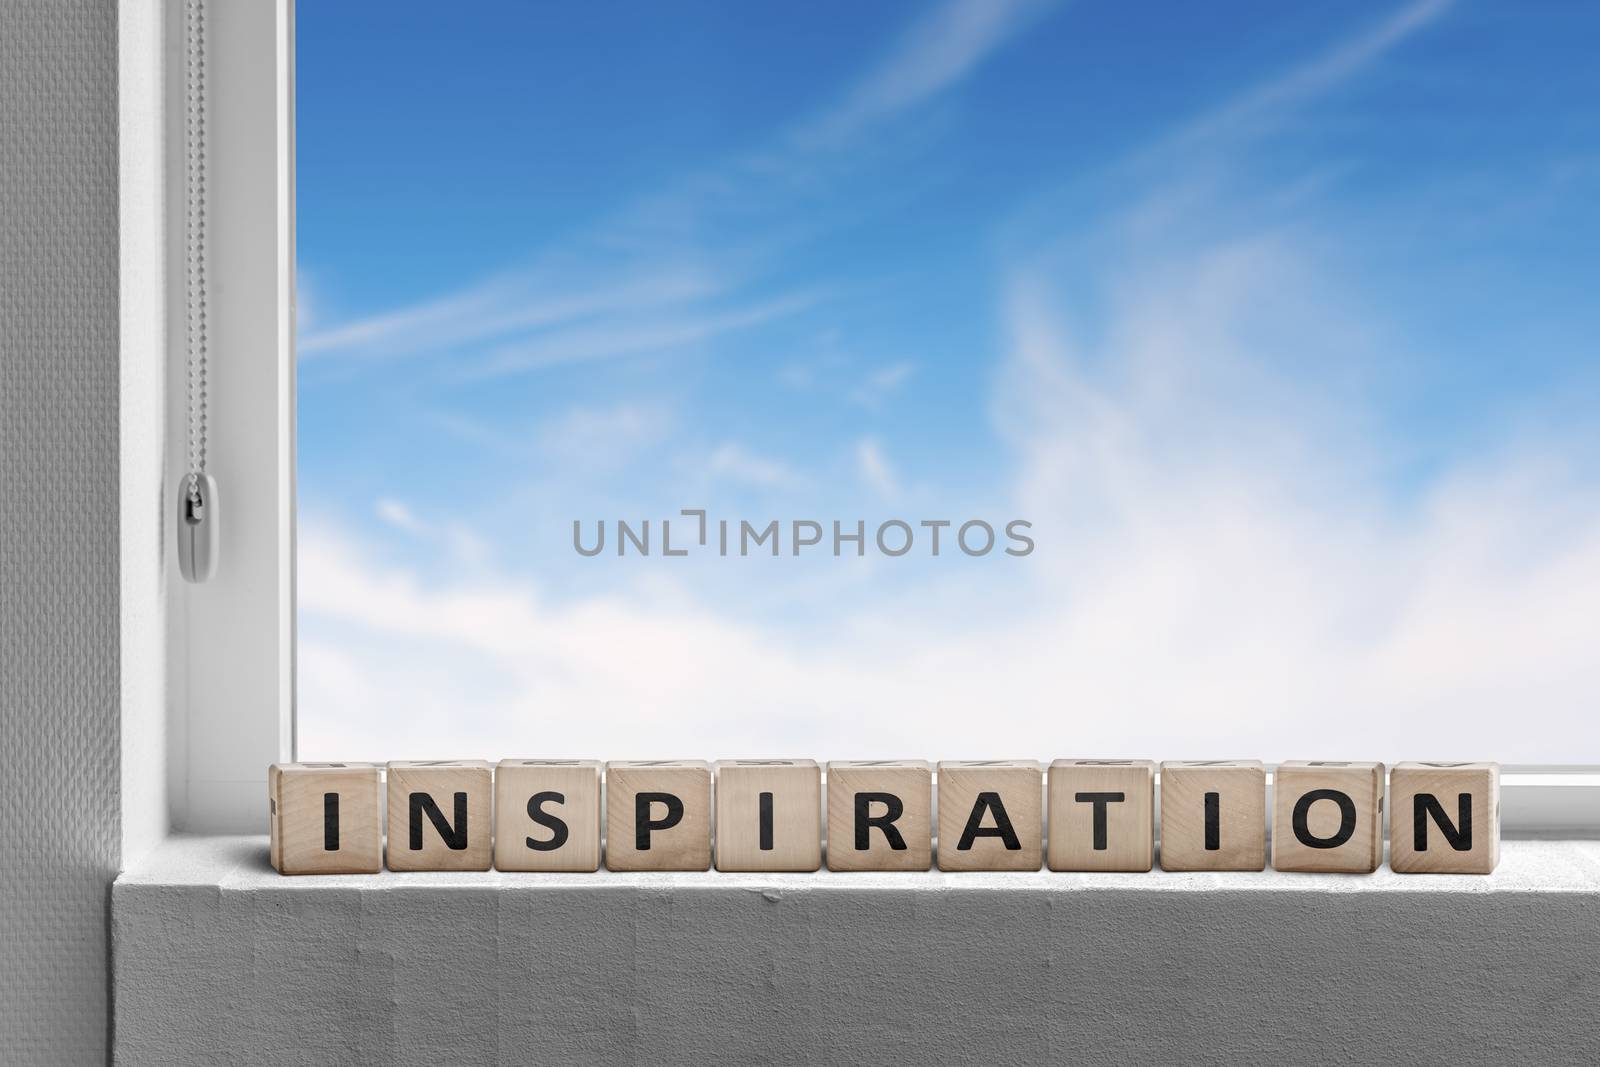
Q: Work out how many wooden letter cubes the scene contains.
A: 11